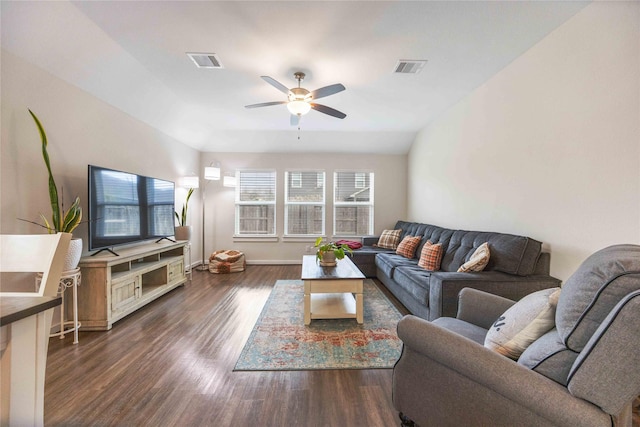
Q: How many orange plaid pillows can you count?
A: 2